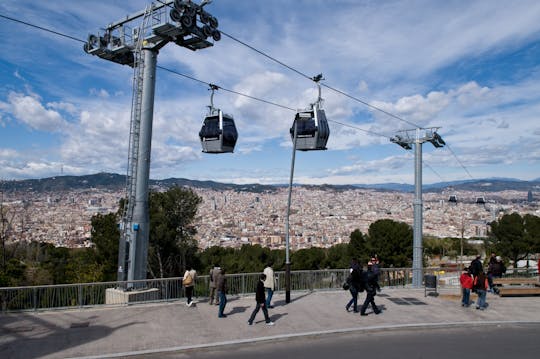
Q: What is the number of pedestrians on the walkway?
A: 12